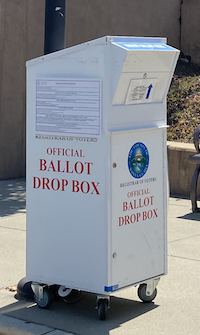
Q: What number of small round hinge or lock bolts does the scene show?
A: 2